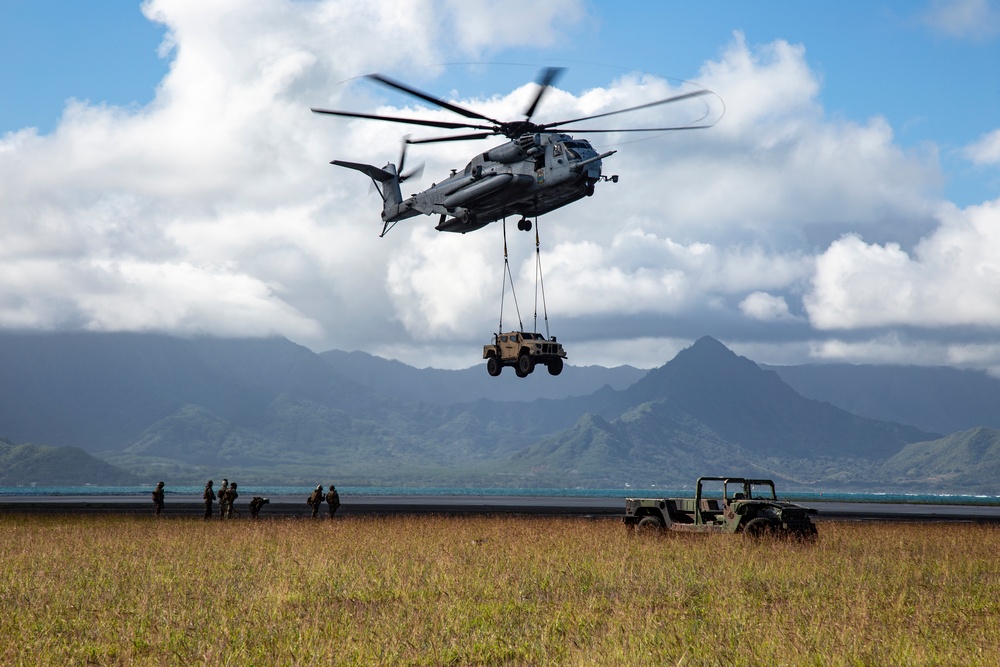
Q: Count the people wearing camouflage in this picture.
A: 7